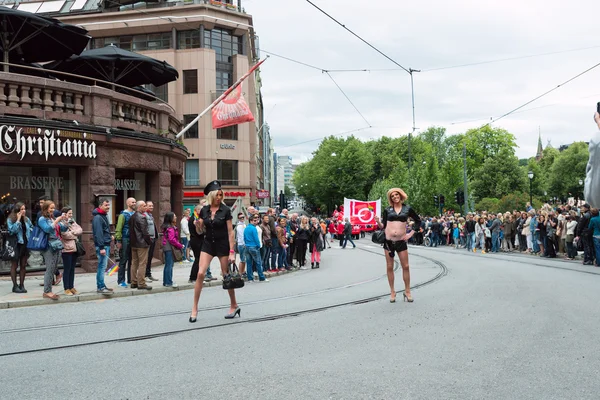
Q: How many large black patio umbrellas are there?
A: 2